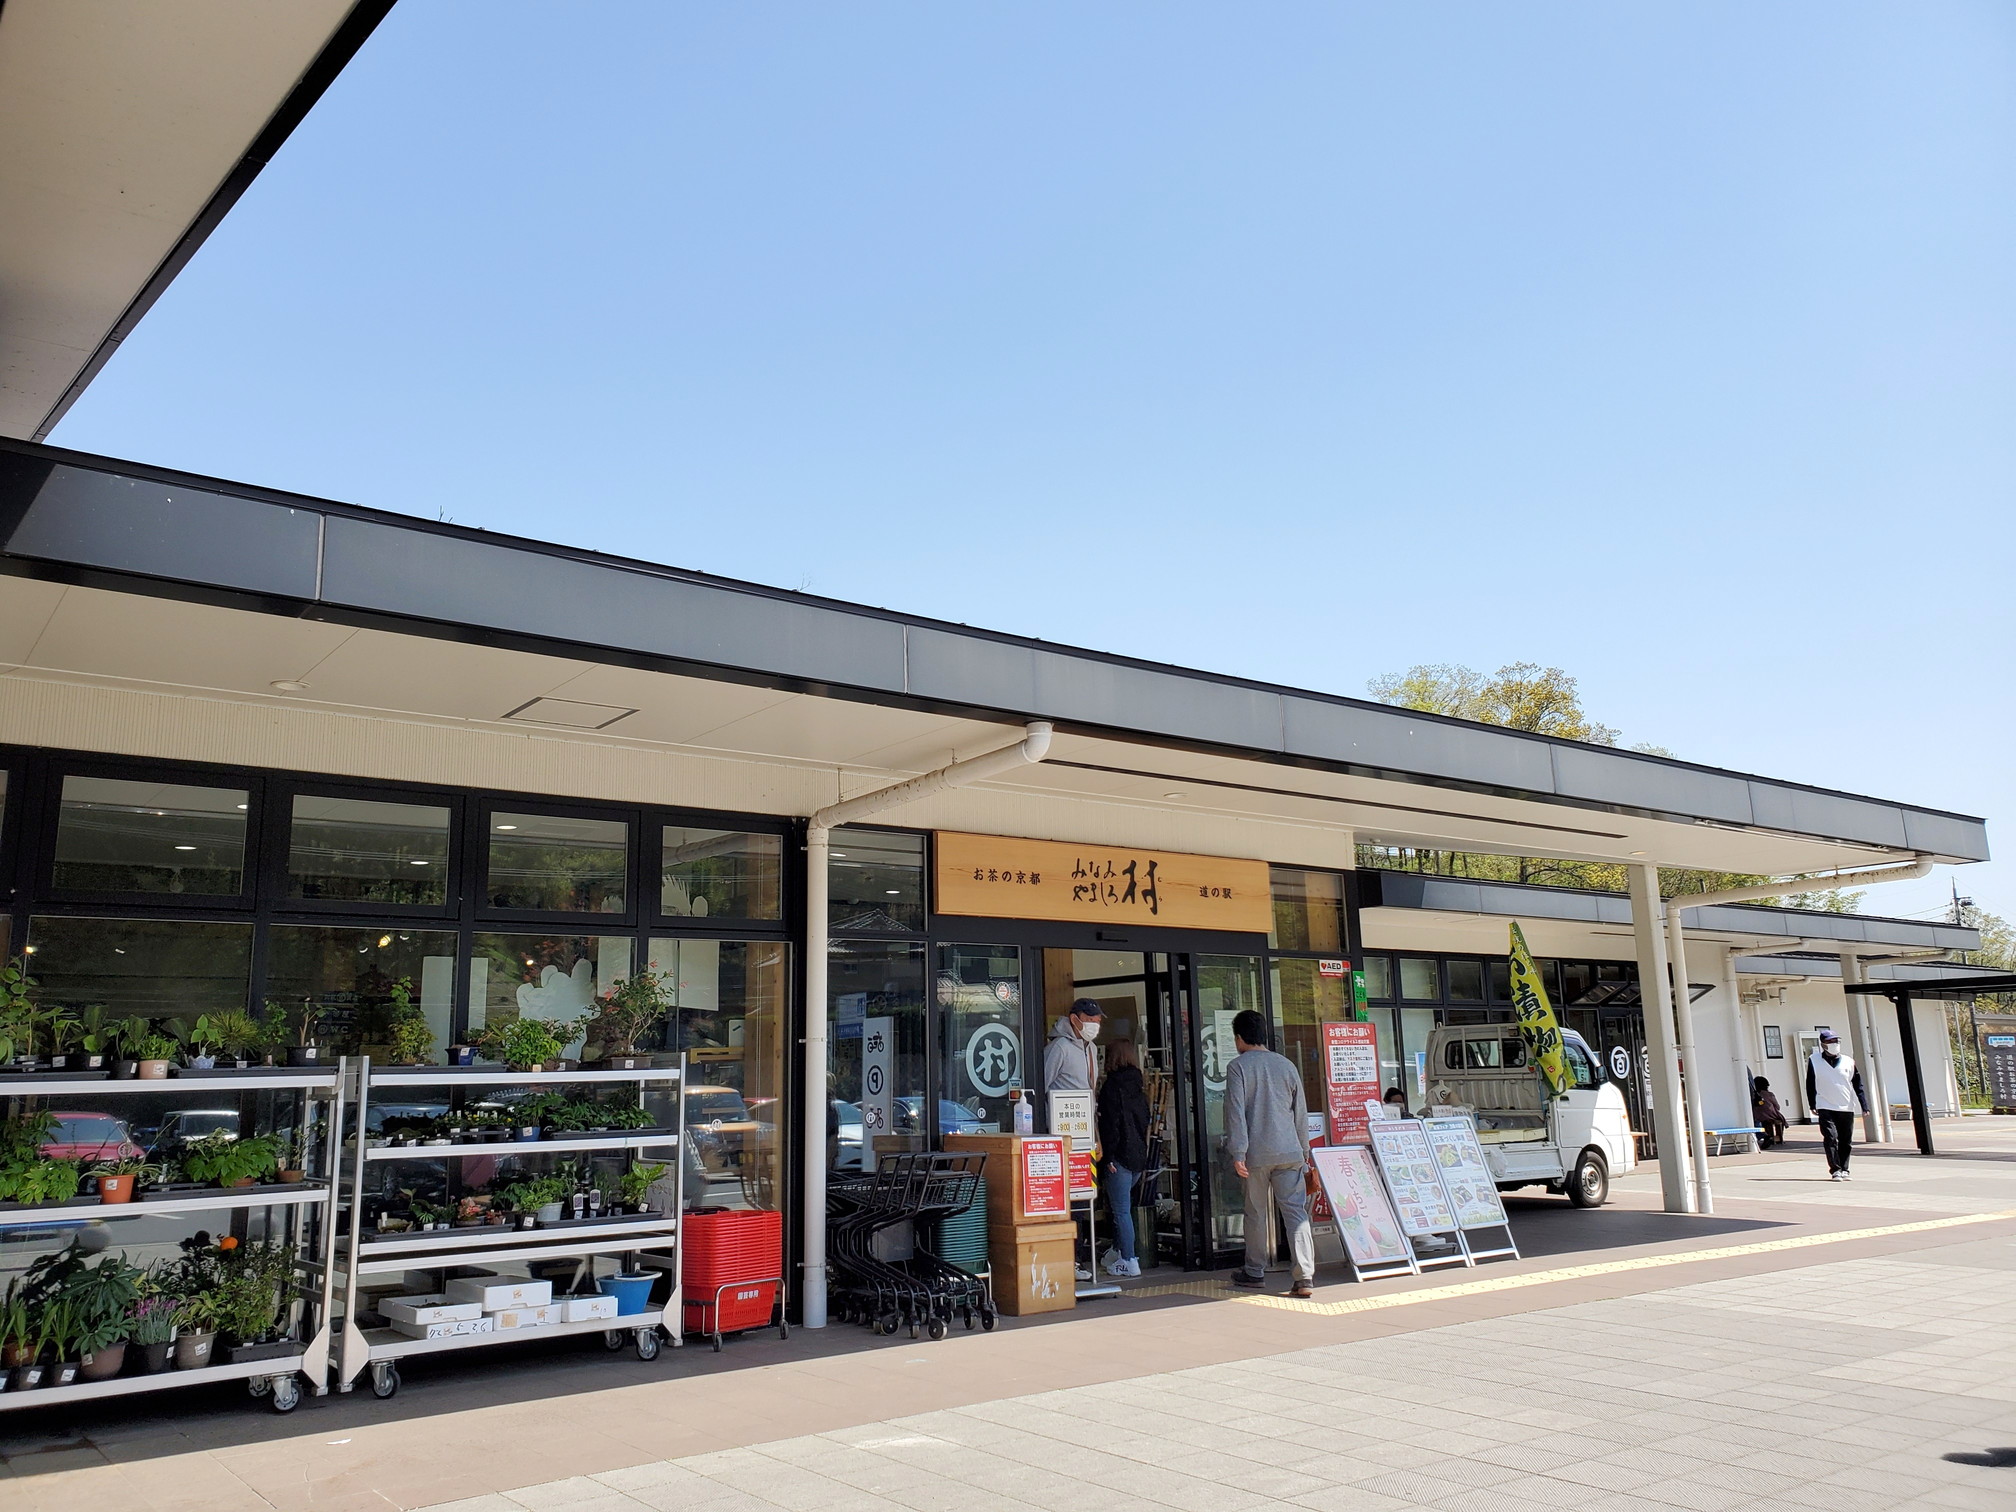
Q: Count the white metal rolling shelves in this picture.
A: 2